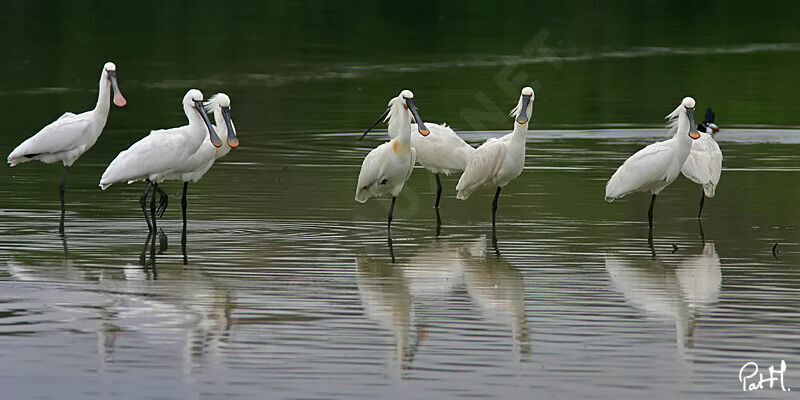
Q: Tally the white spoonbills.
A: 8